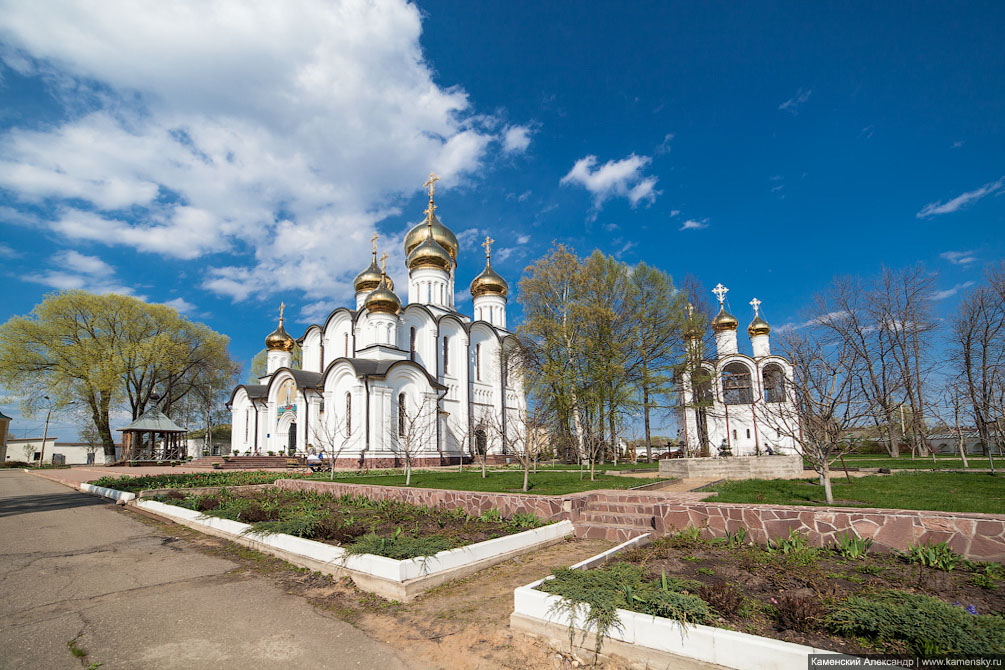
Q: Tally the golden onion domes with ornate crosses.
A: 9